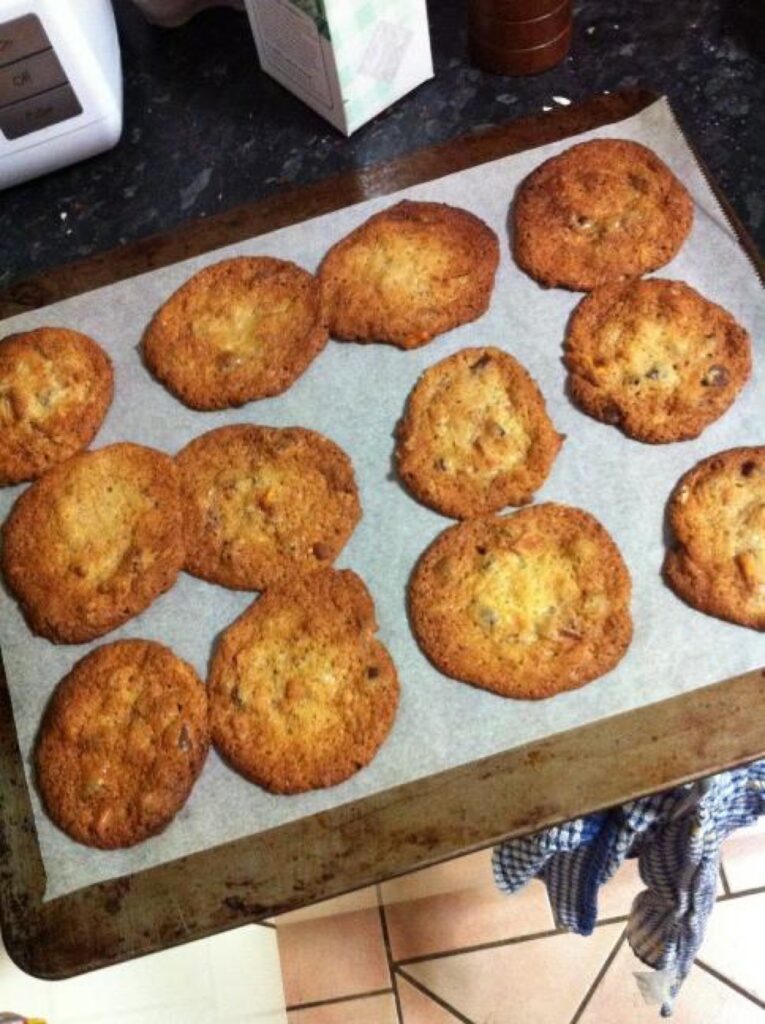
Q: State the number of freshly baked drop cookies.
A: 12